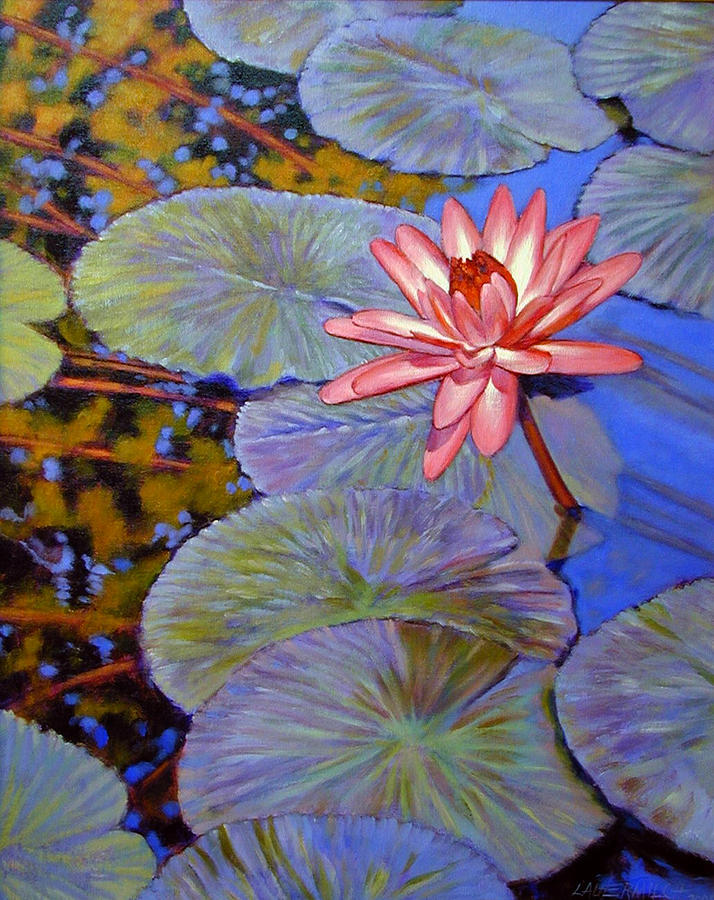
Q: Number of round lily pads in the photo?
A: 12